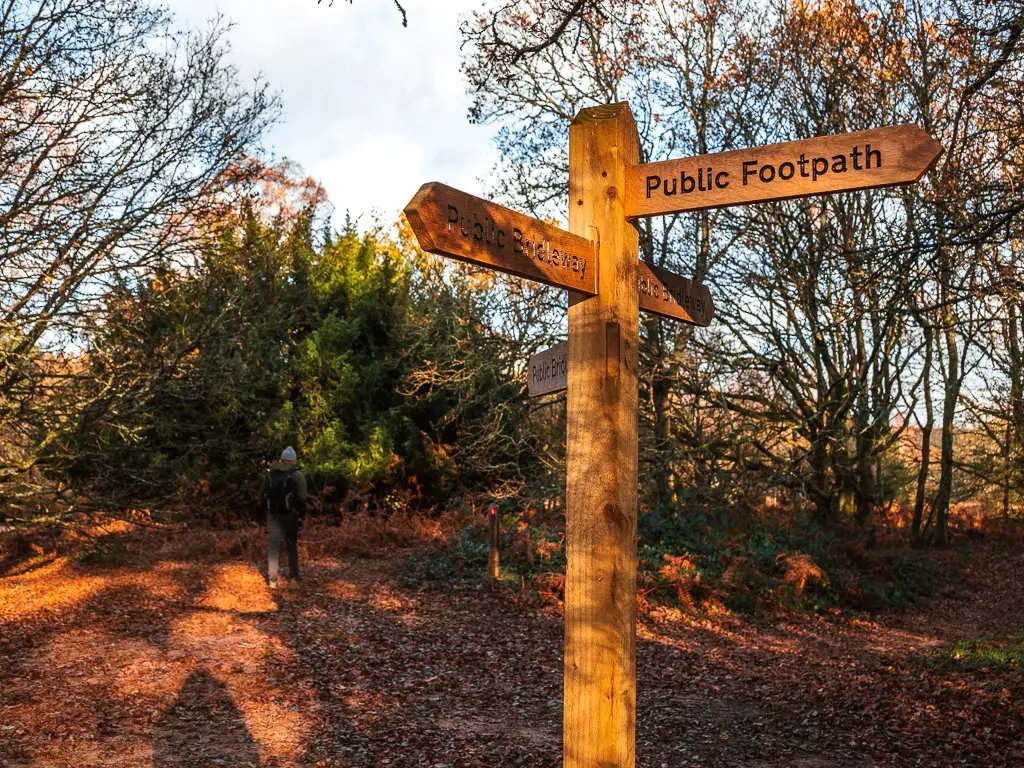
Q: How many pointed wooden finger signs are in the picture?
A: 4